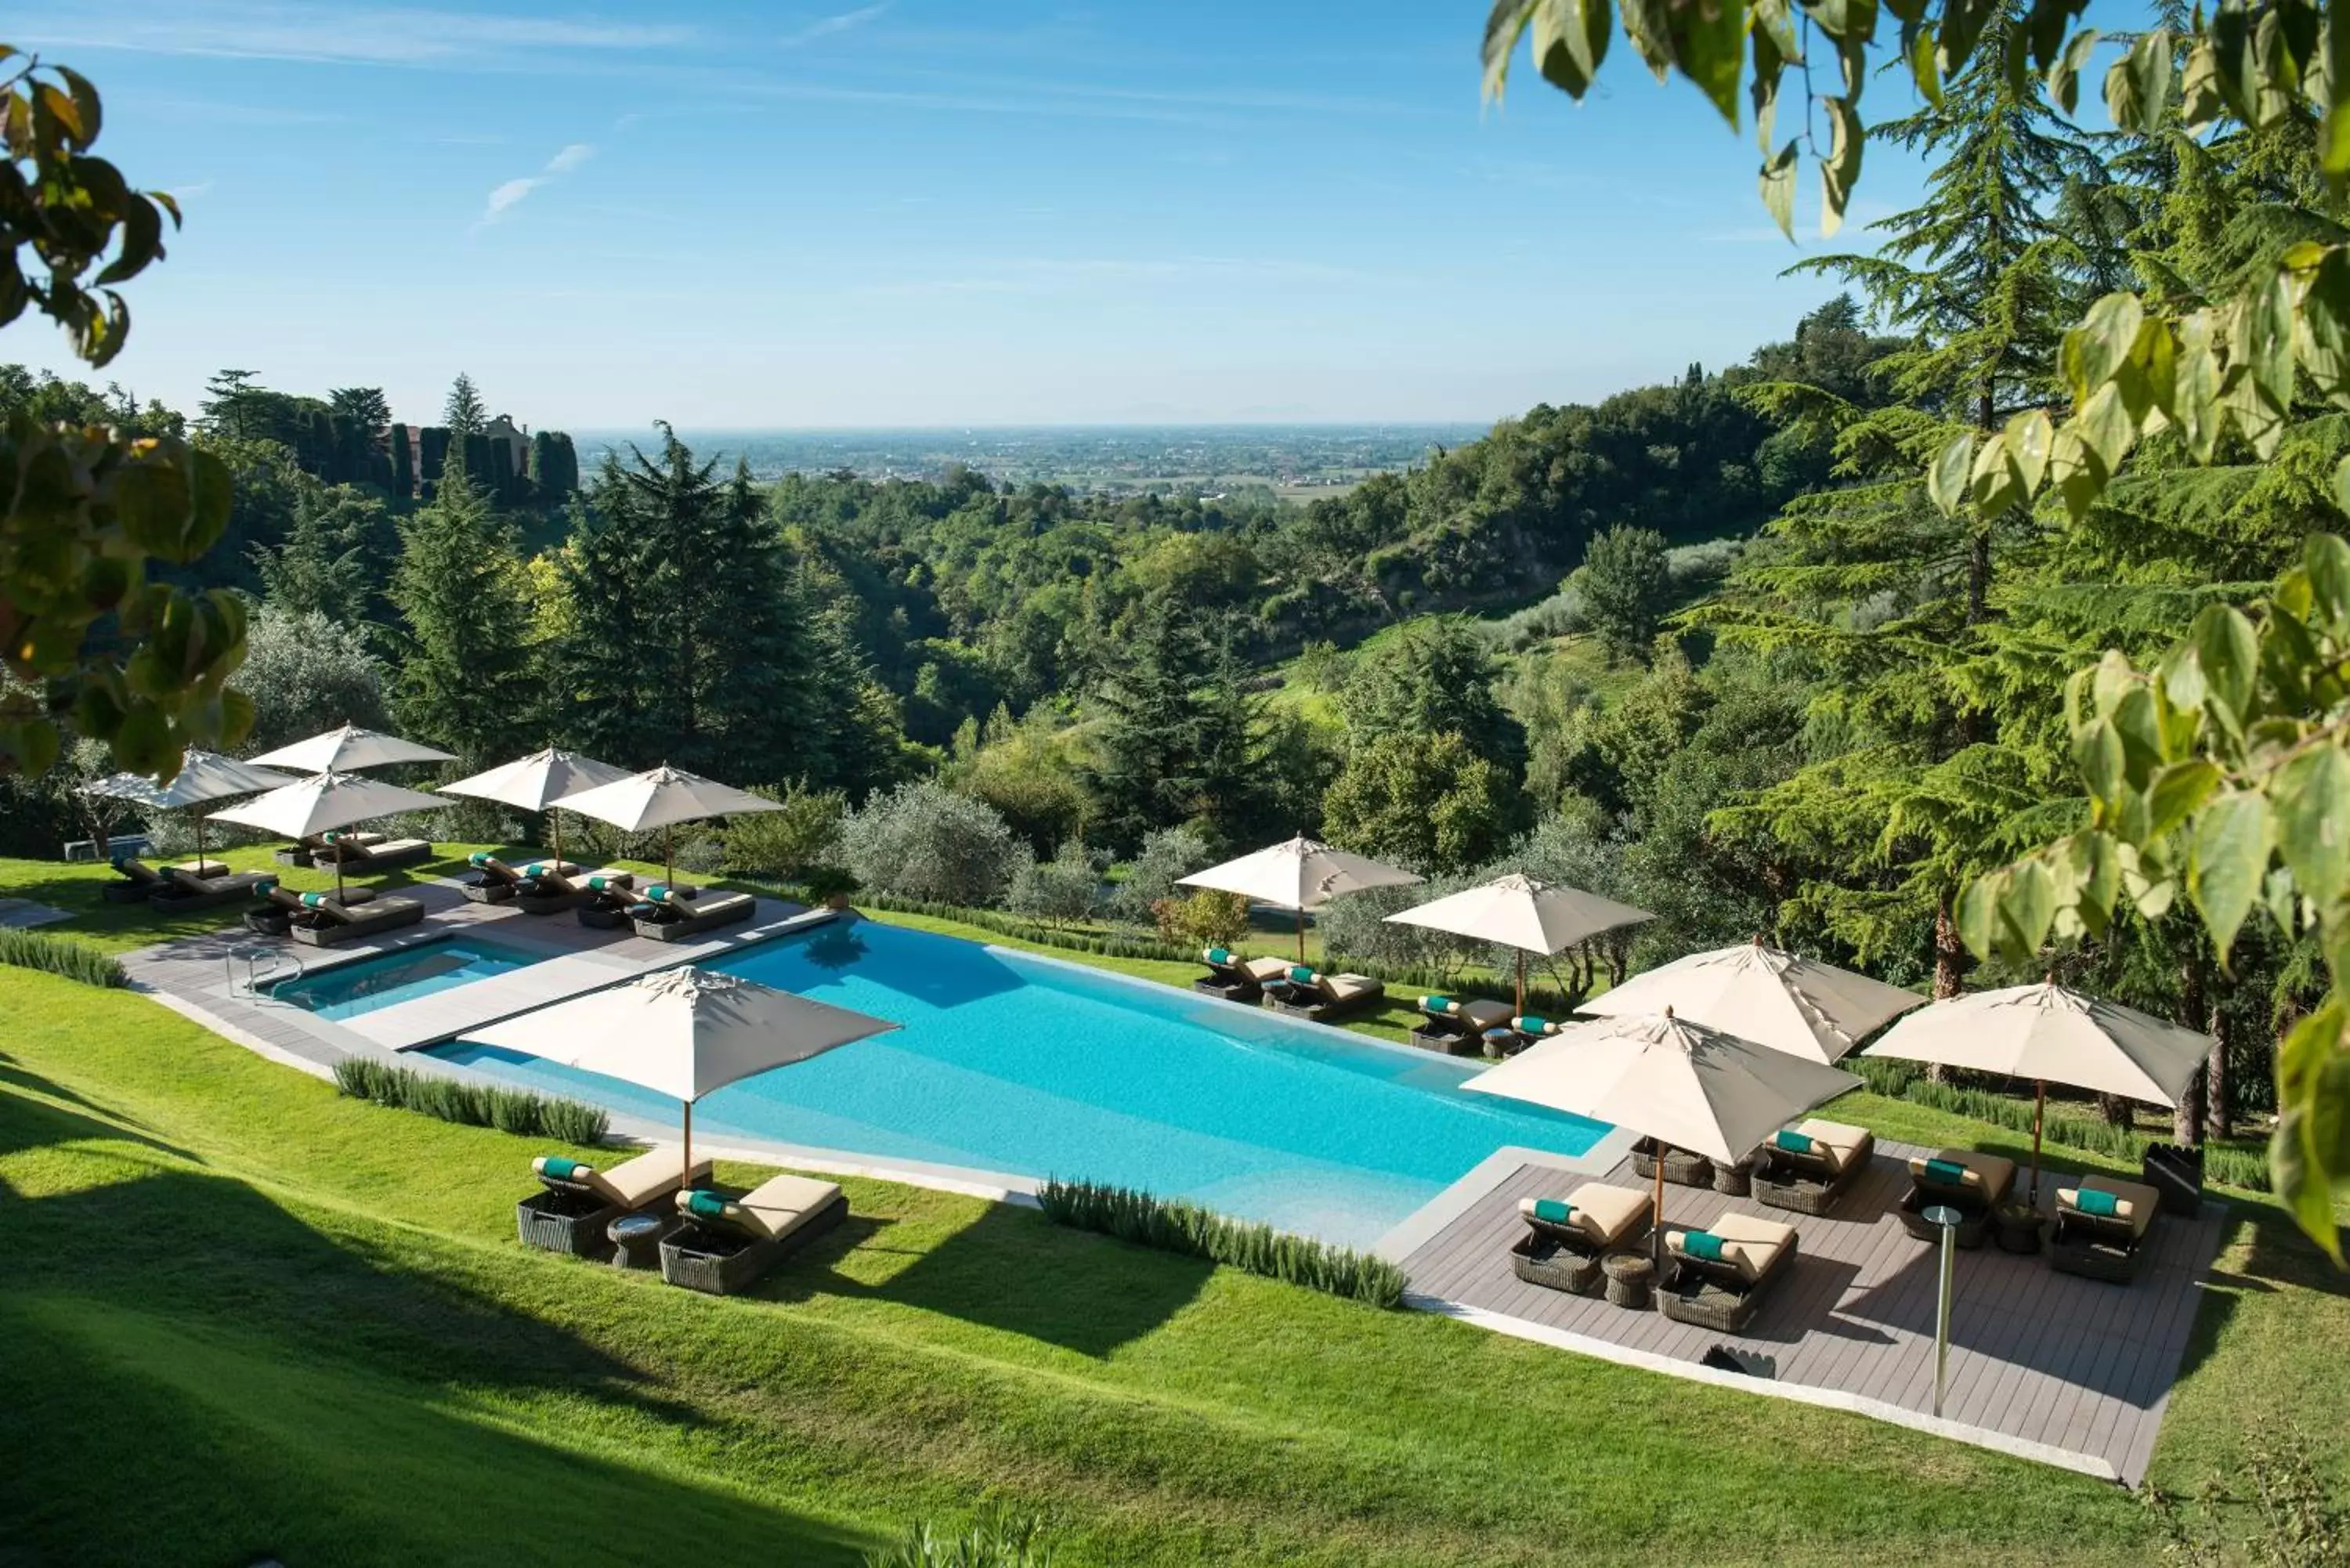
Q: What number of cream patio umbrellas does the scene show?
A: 11